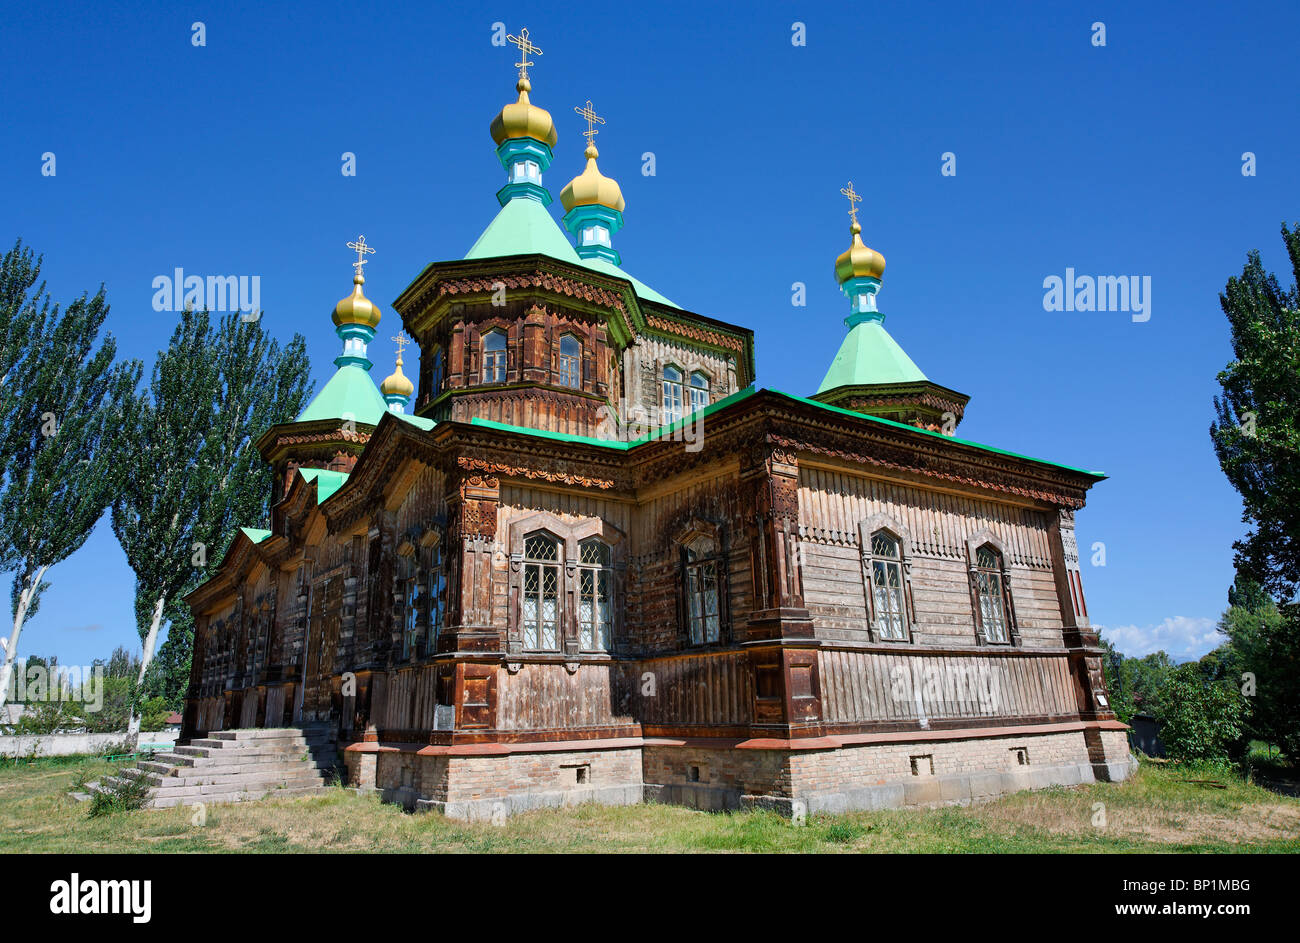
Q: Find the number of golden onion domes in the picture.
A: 5